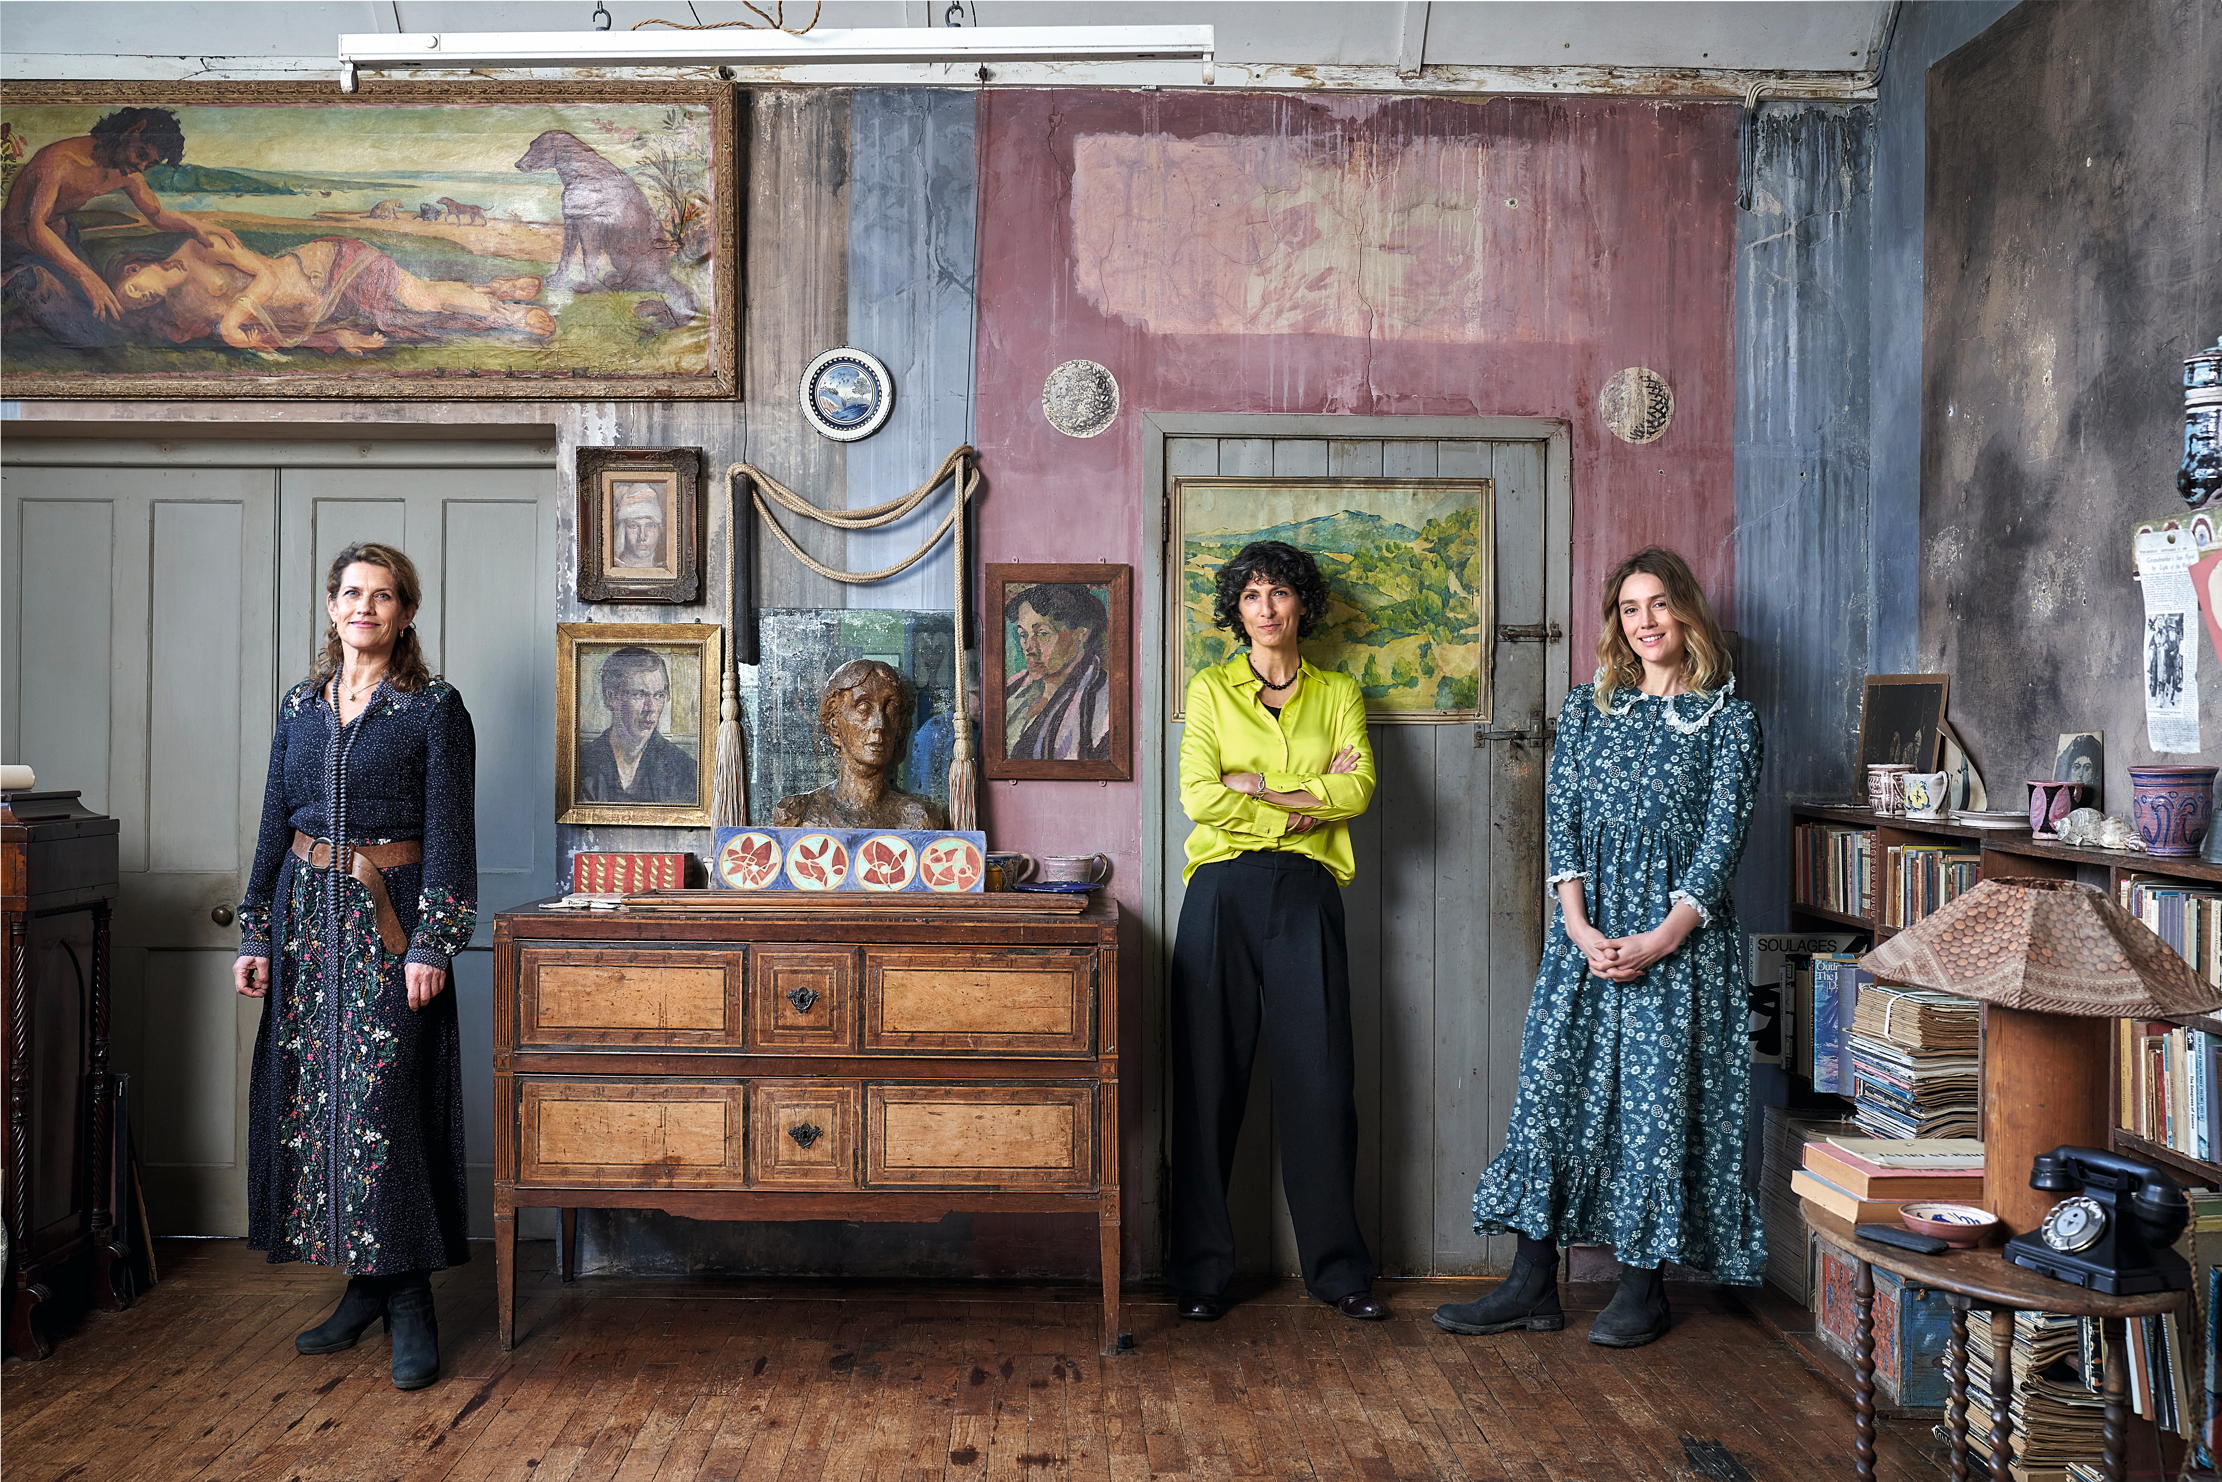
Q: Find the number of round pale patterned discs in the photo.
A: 2